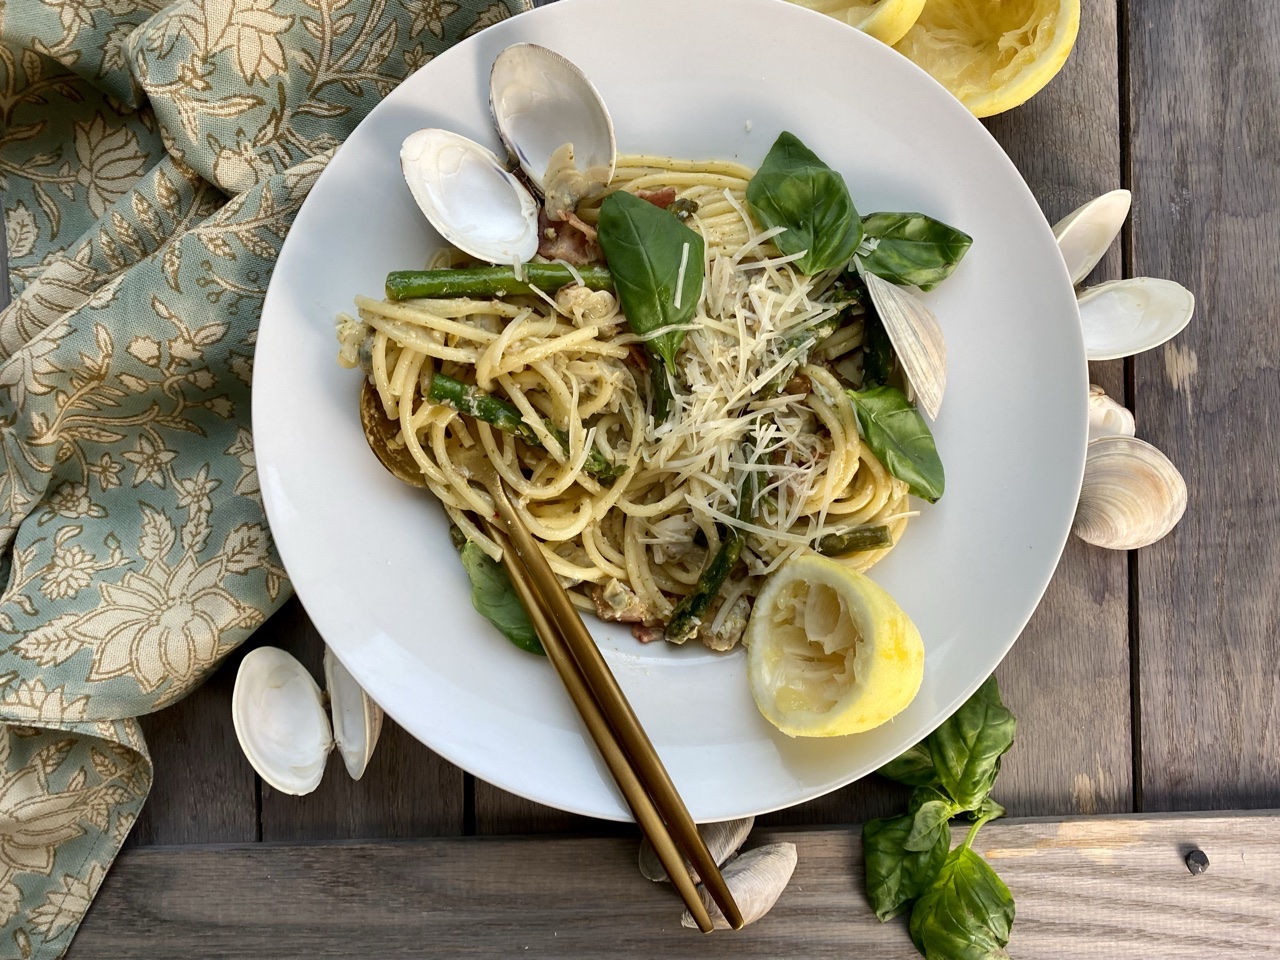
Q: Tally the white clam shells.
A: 11